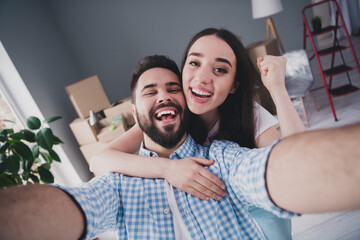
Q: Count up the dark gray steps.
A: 4